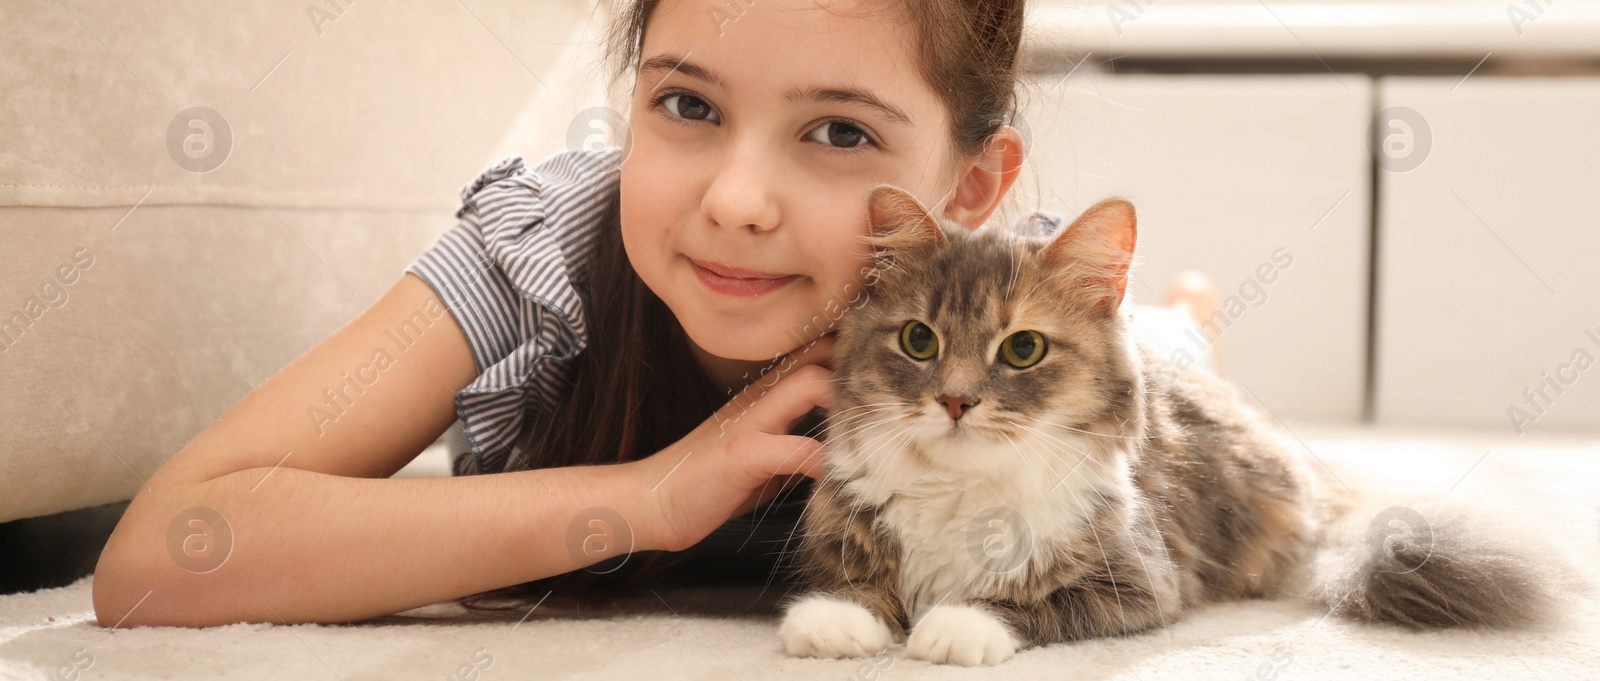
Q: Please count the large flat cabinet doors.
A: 2